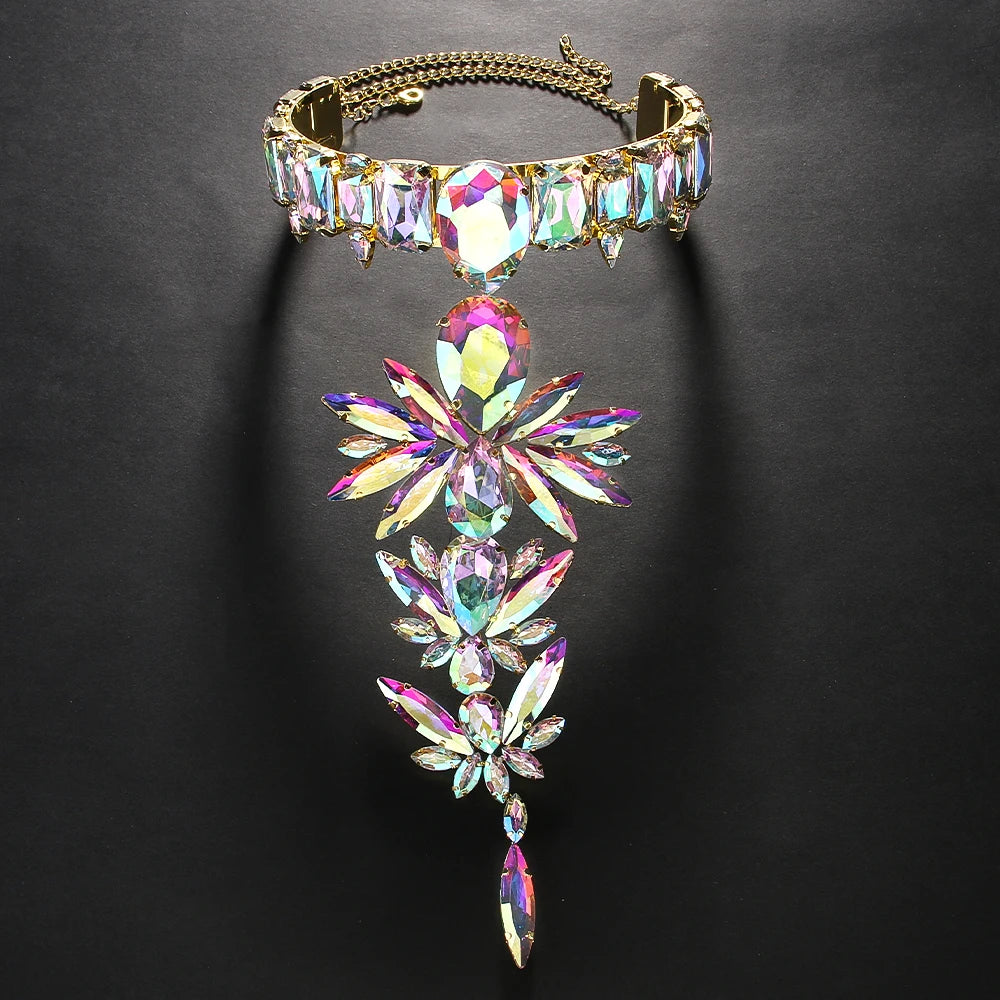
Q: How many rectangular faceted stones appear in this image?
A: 10